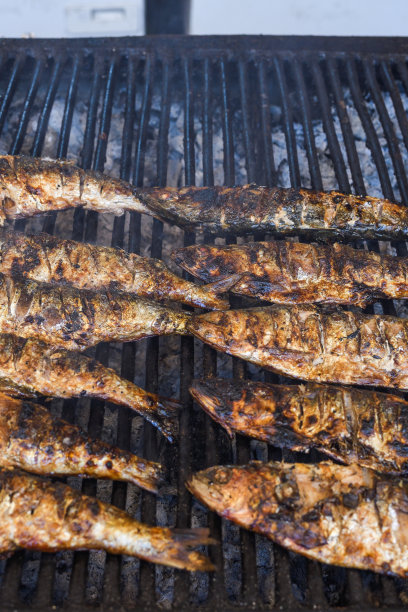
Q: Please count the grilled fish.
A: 11